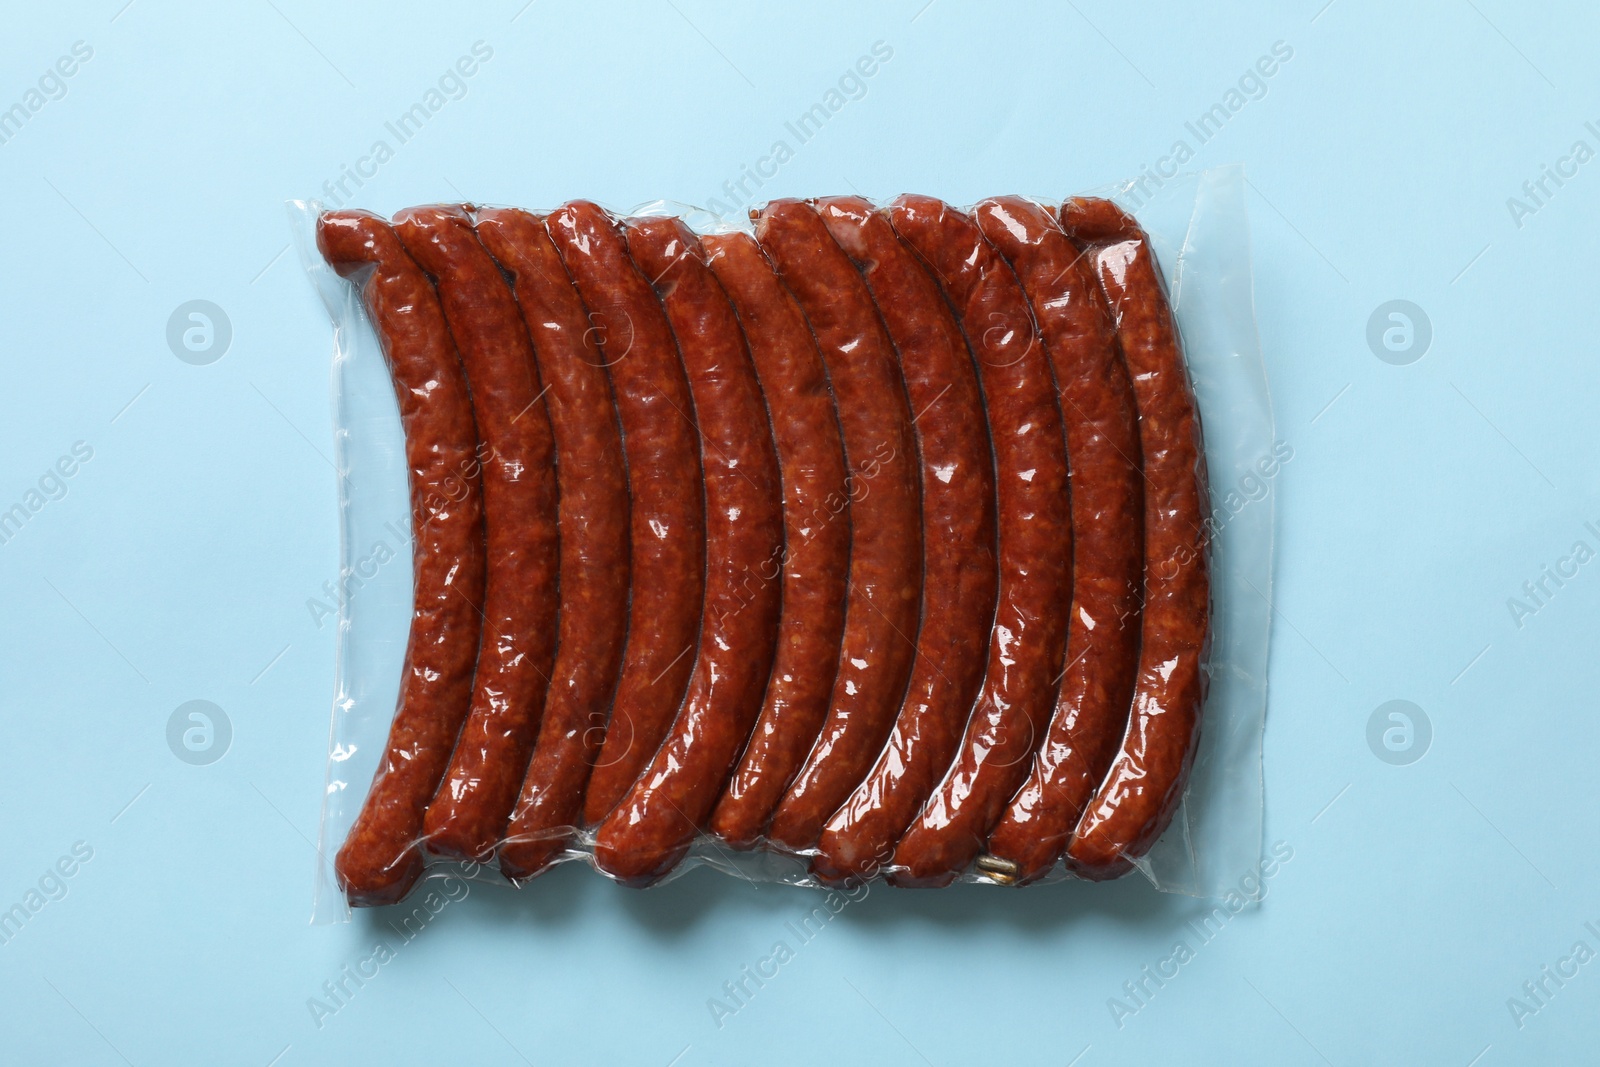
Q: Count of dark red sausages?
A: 11